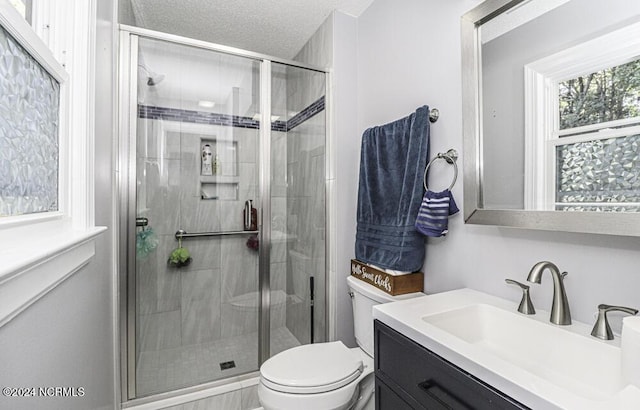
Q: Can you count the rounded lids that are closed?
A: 1